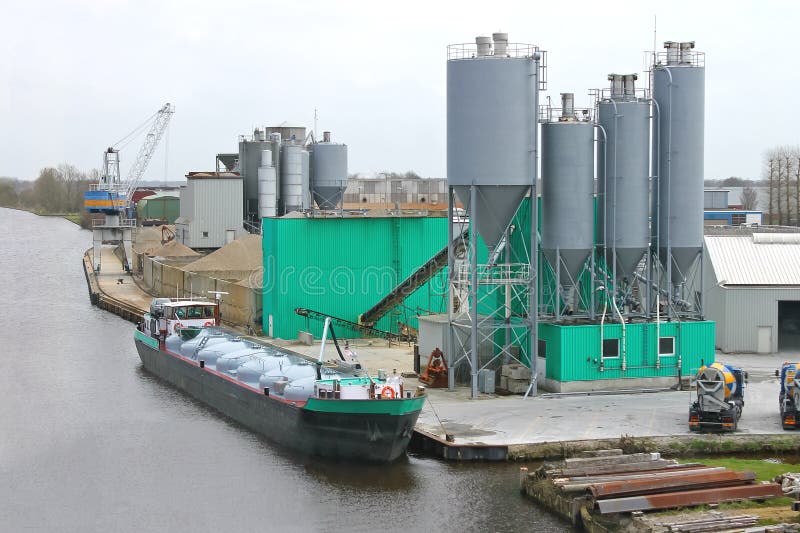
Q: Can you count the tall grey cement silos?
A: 4